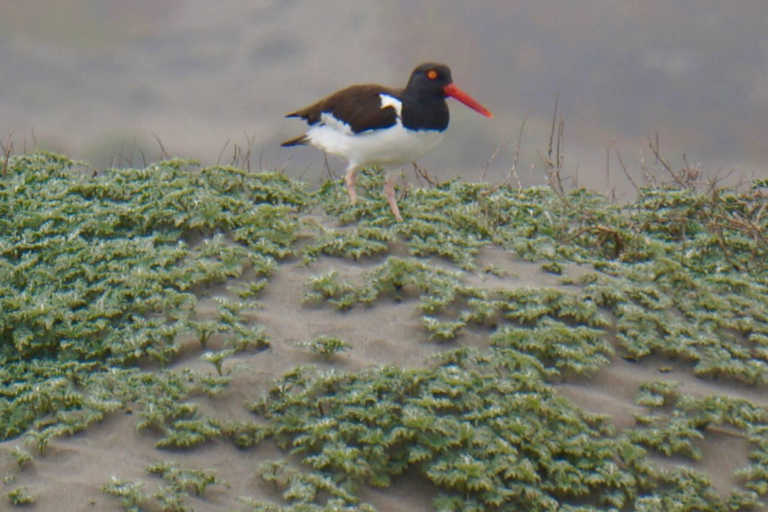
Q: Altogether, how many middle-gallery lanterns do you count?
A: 0